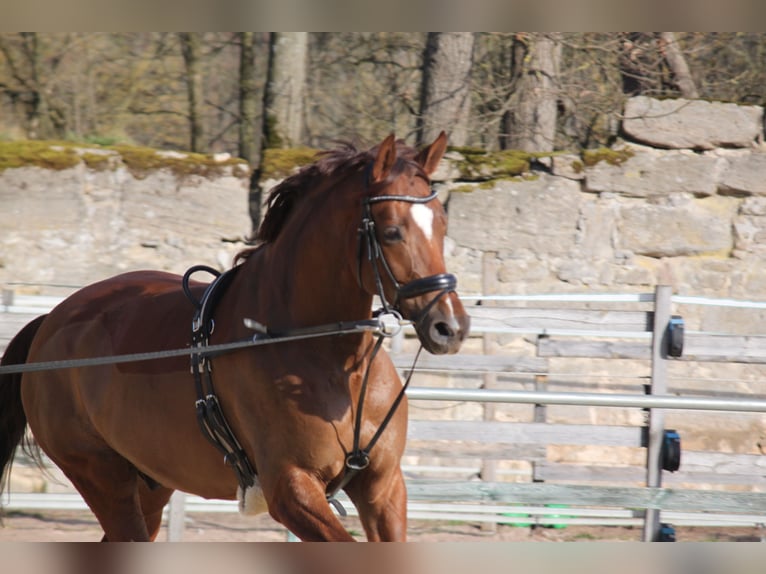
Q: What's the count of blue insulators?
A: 3